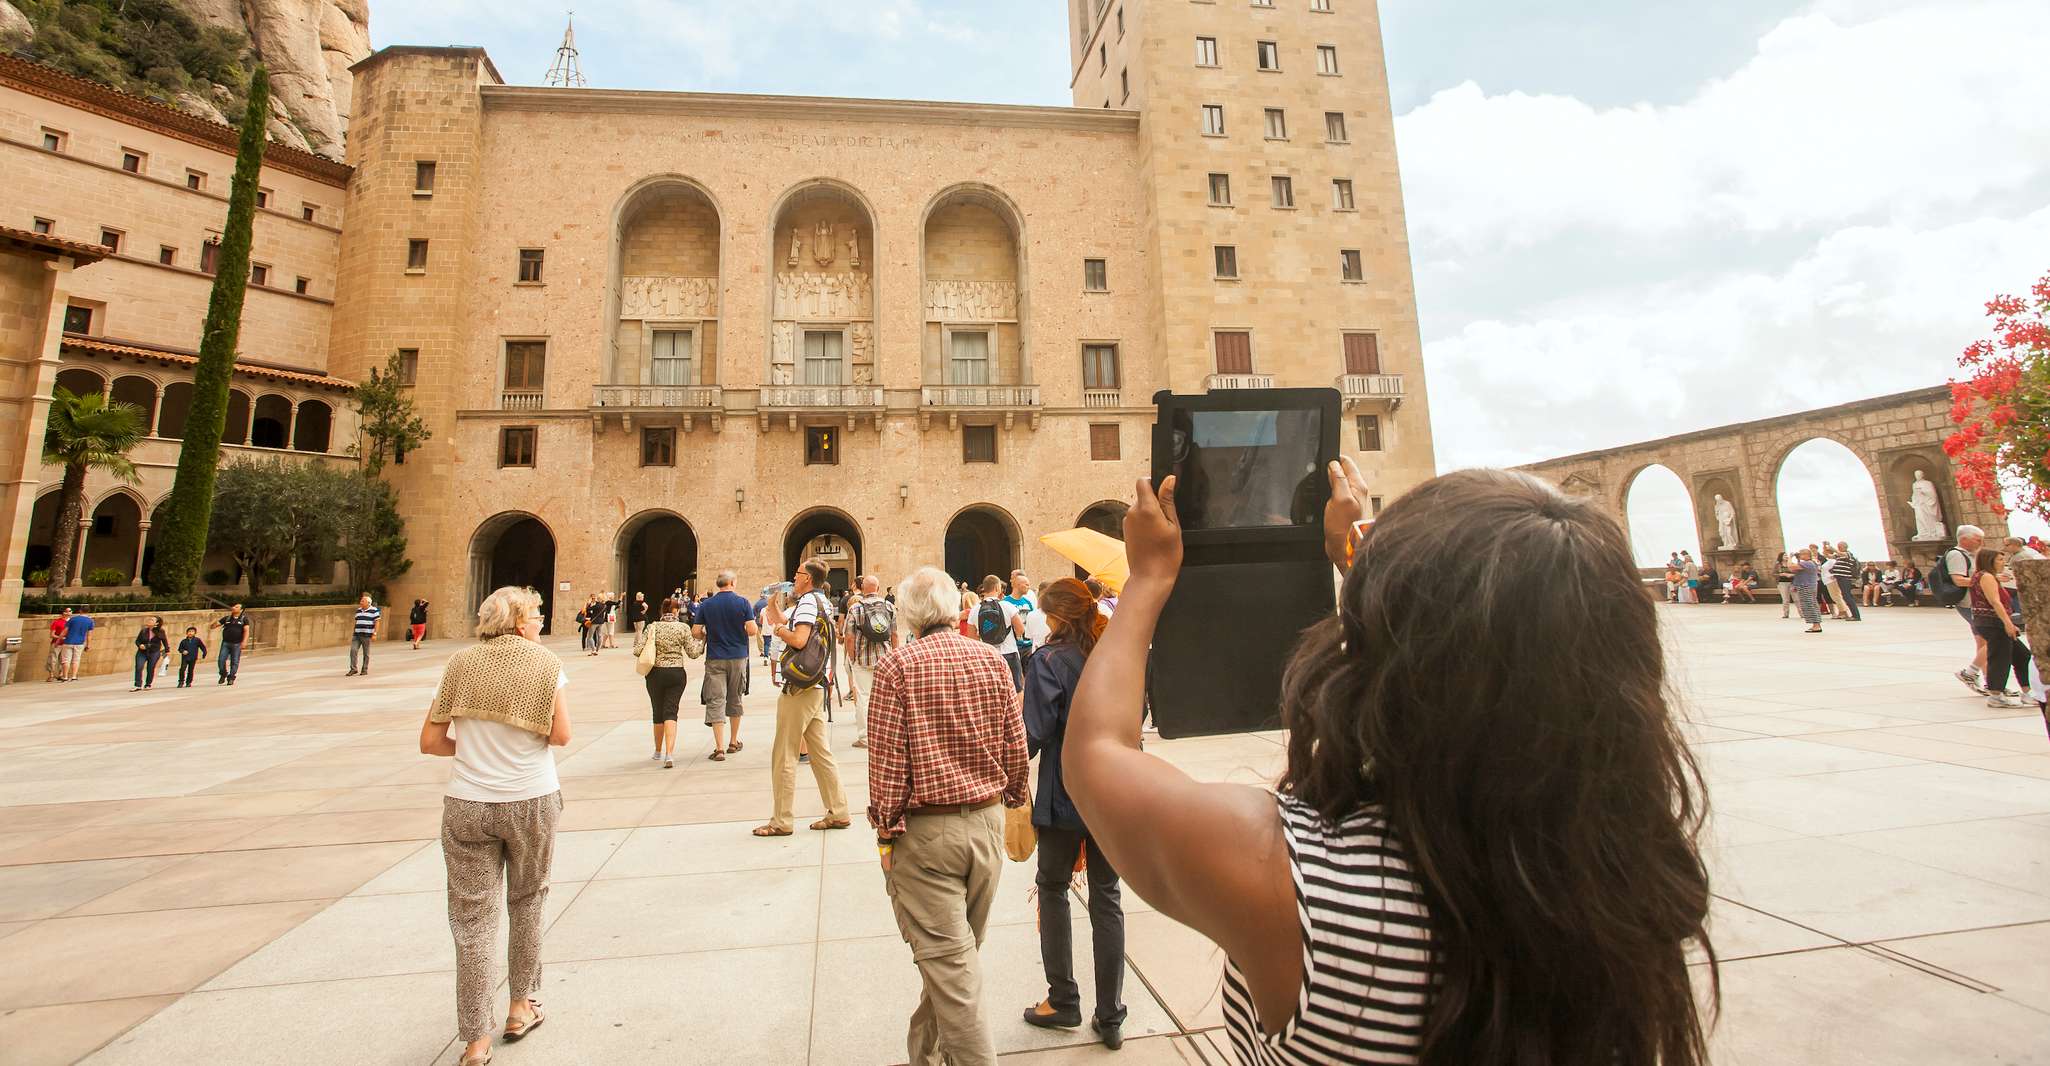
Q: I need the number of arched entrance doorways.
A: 5